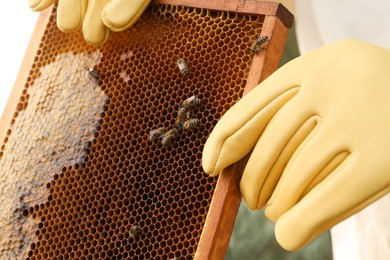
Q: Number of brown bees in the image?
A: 9